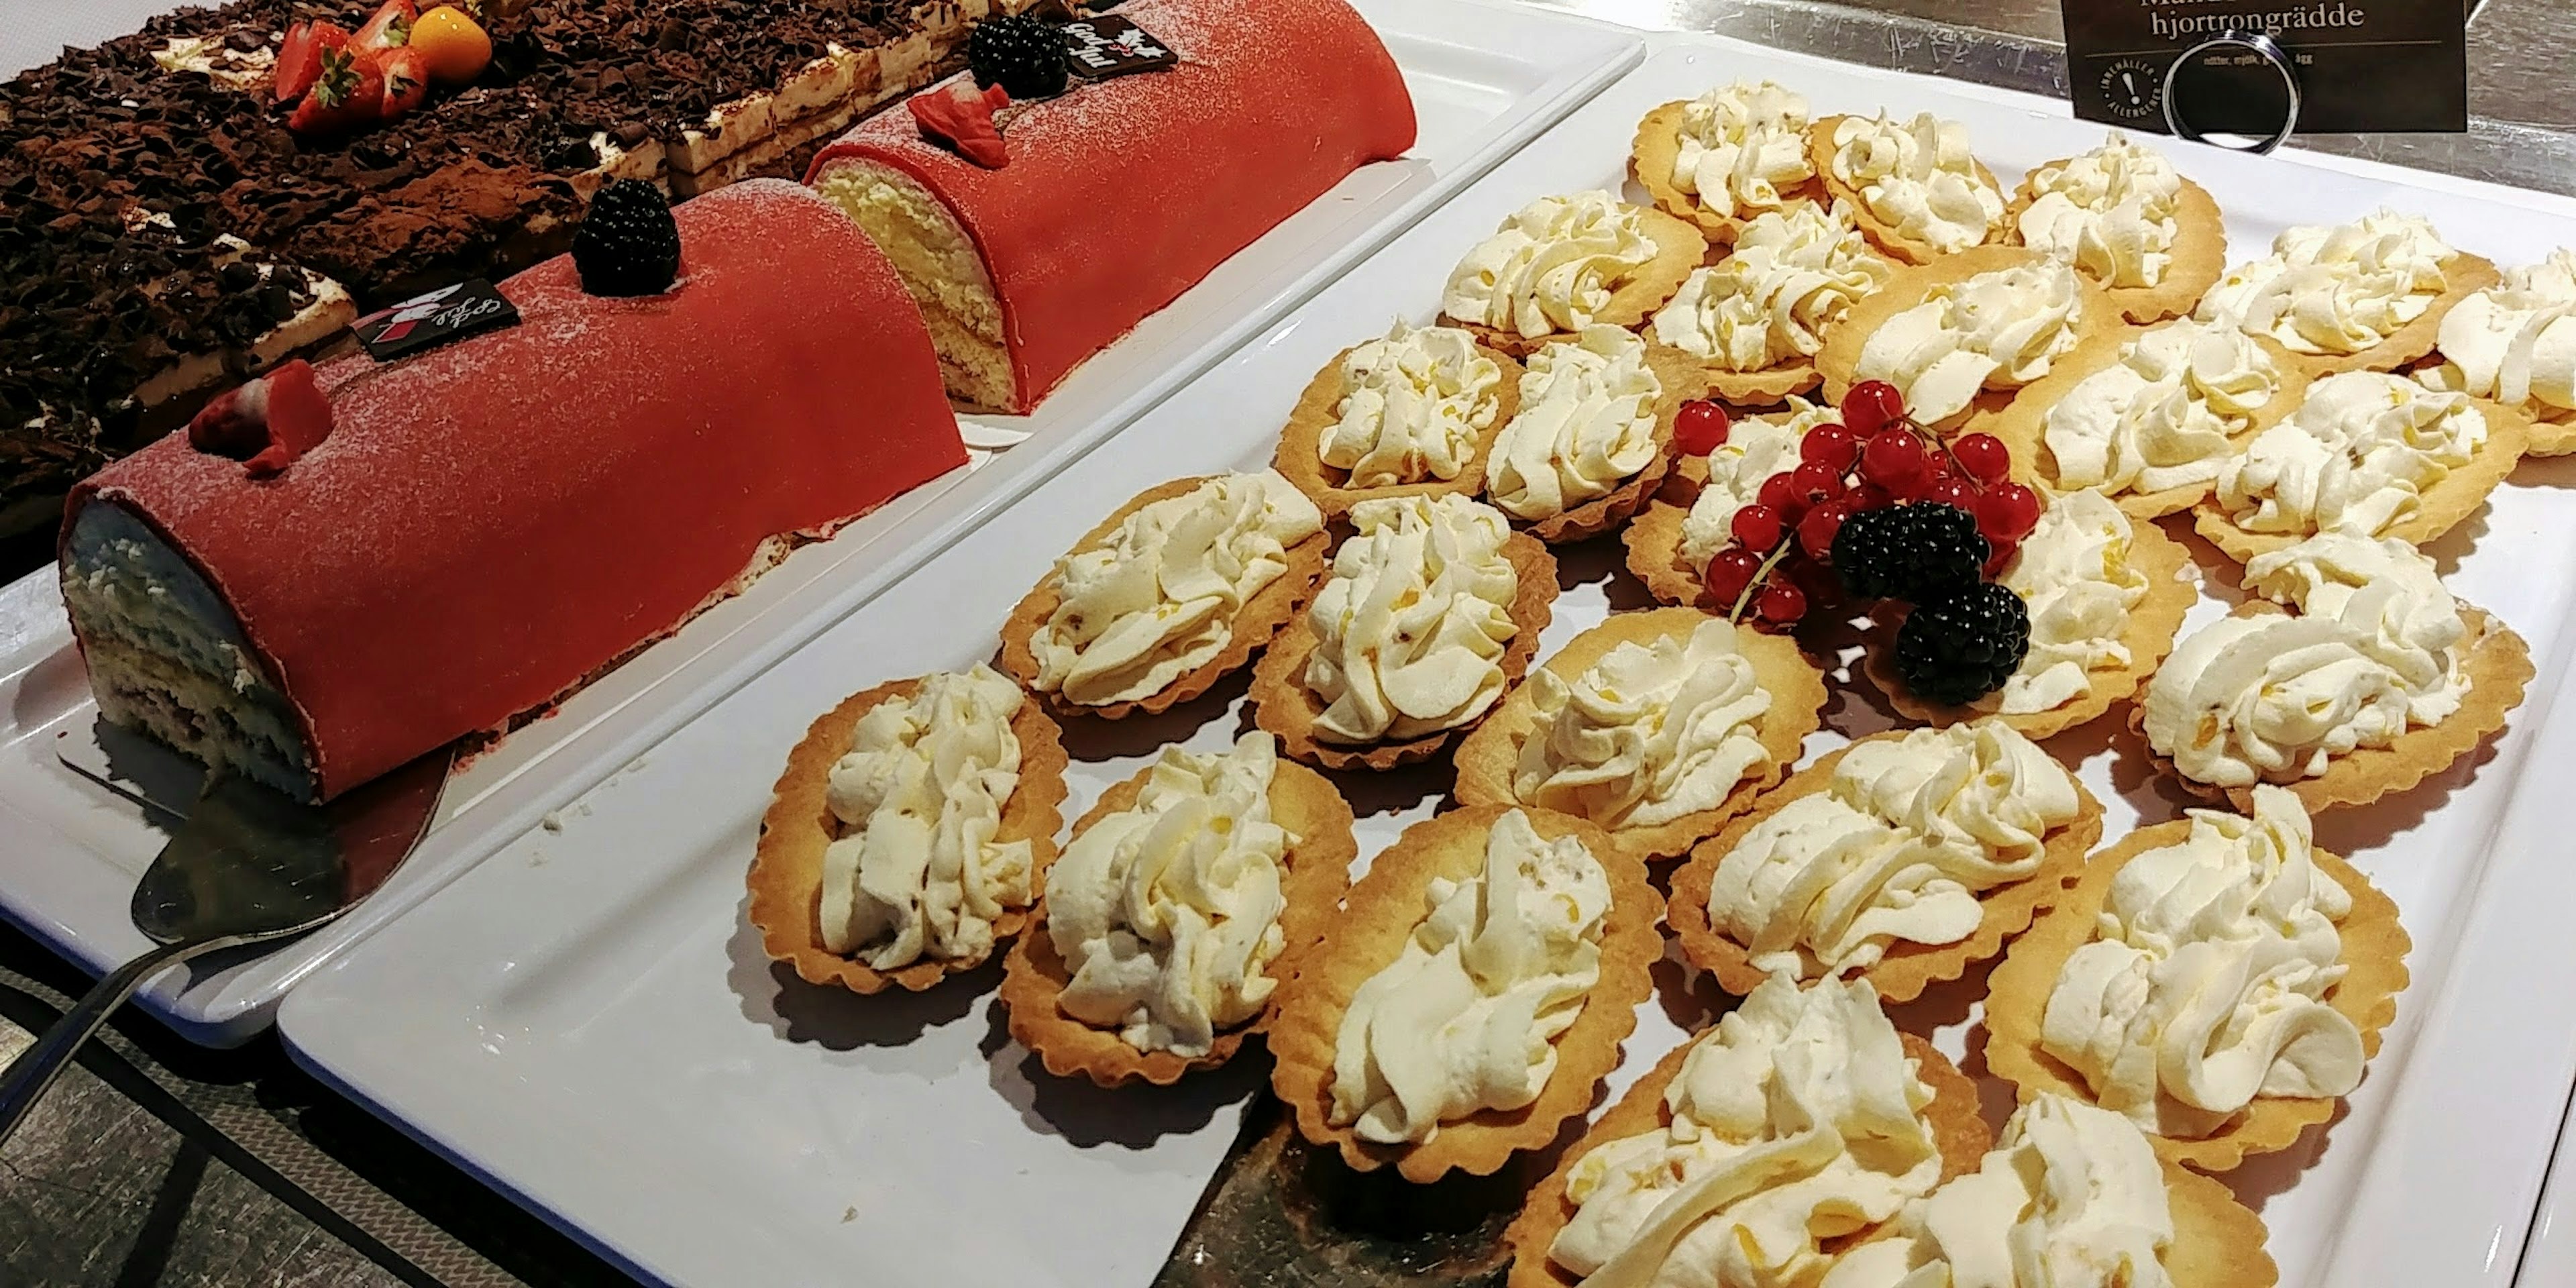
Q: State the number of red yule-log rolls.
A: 2